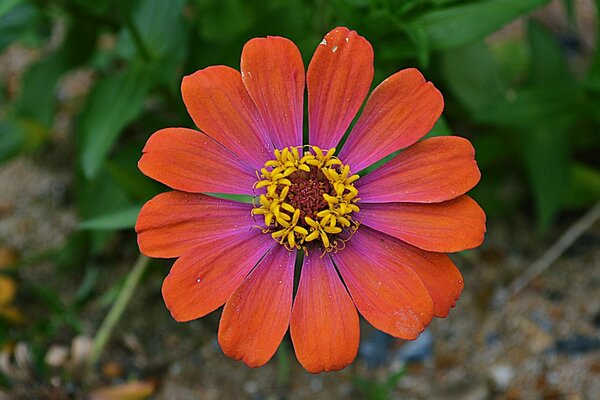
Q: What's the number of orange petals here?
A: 13